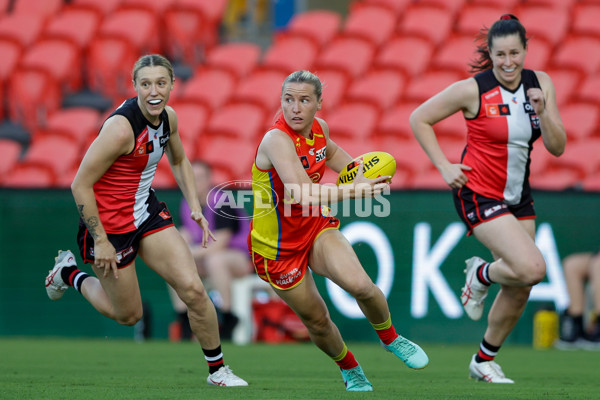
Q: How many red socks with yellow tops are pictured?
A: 2